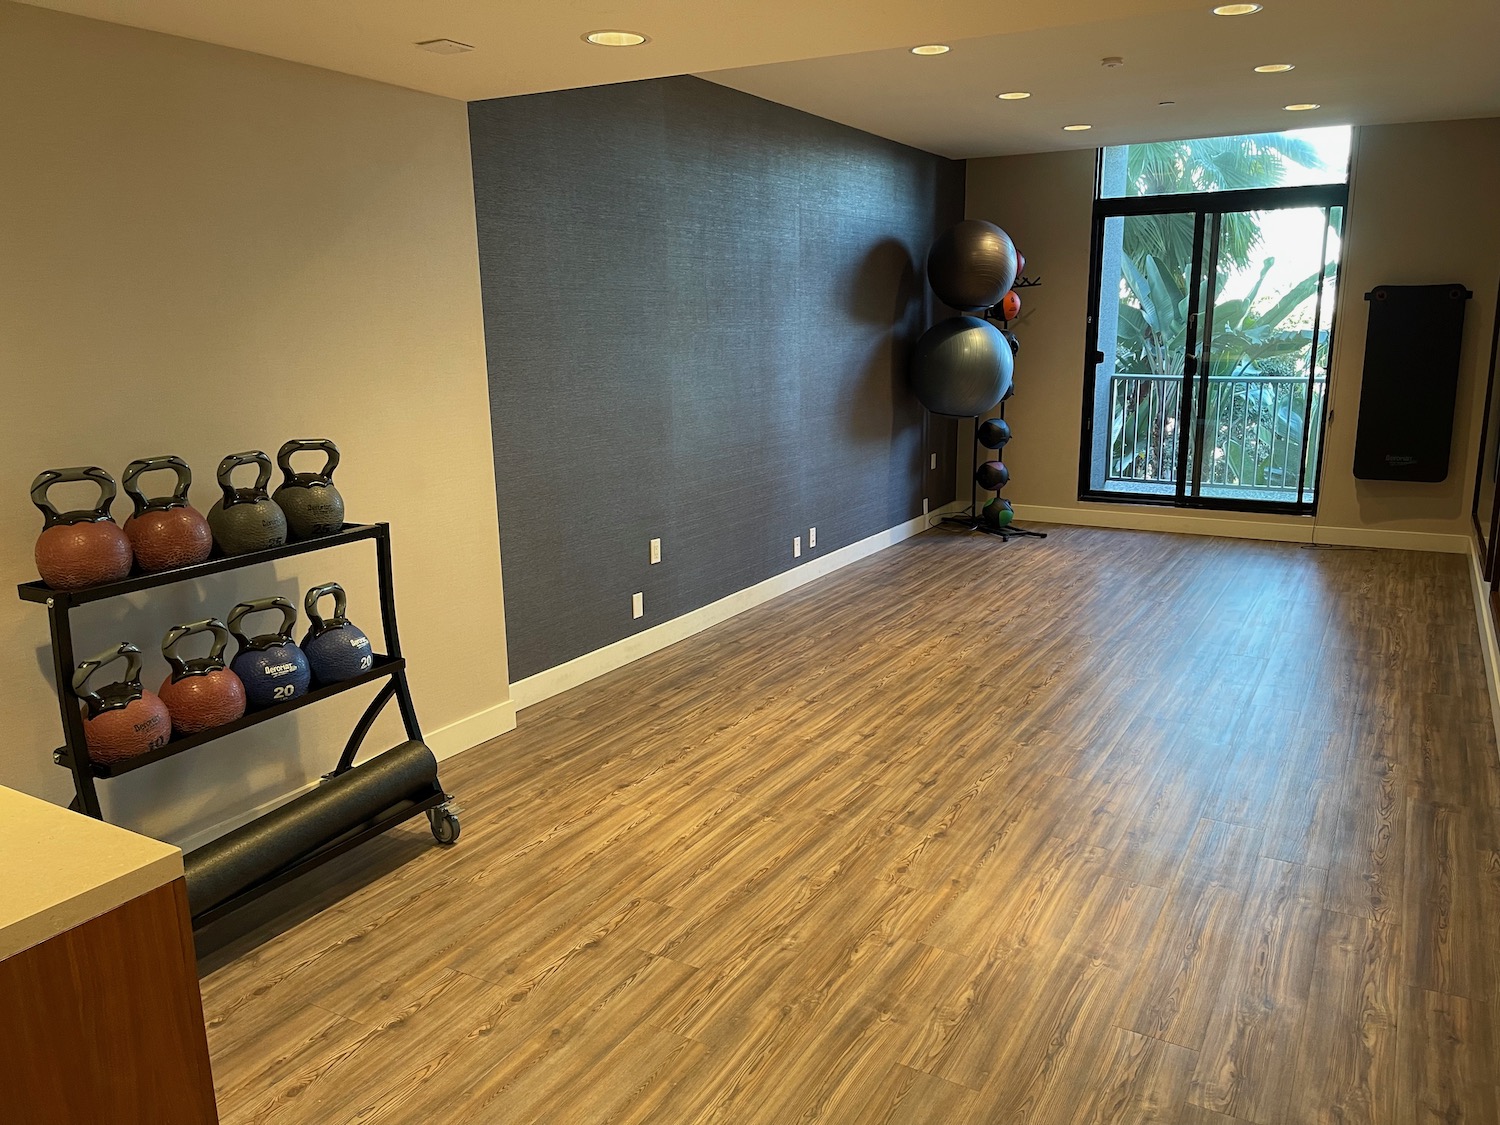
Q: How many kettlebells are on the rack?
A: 8